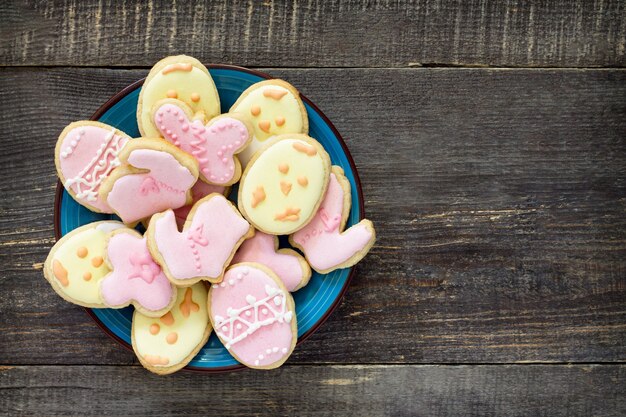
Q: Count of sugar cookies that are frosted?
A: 14